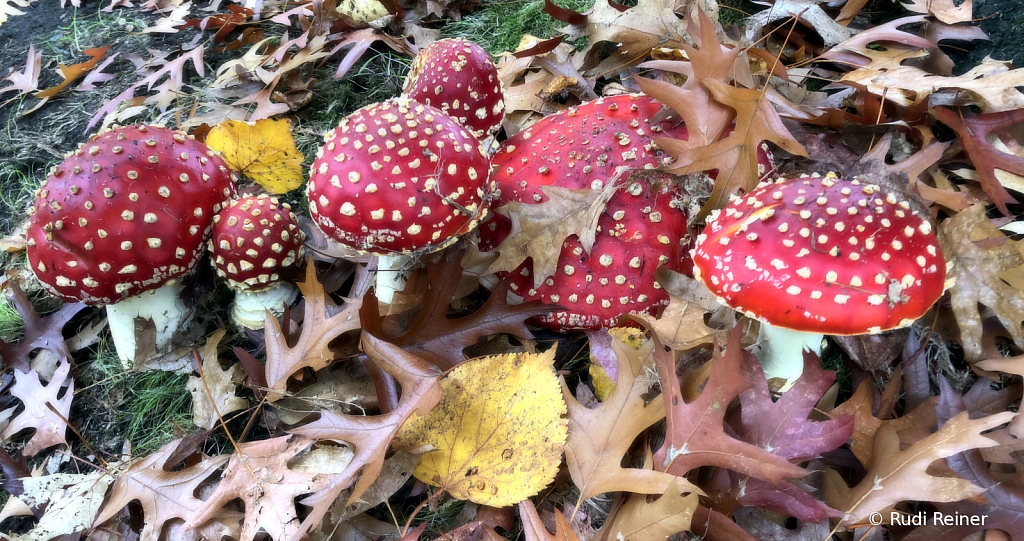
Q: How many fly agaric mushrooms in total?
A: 7